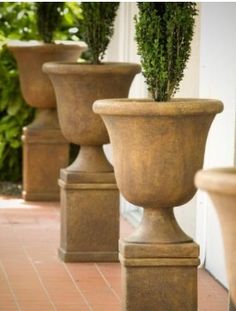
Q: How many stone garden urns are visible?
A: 4